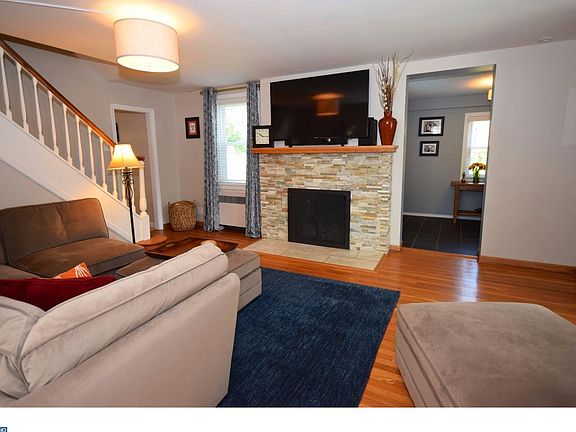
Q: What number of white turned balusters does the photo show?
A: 11